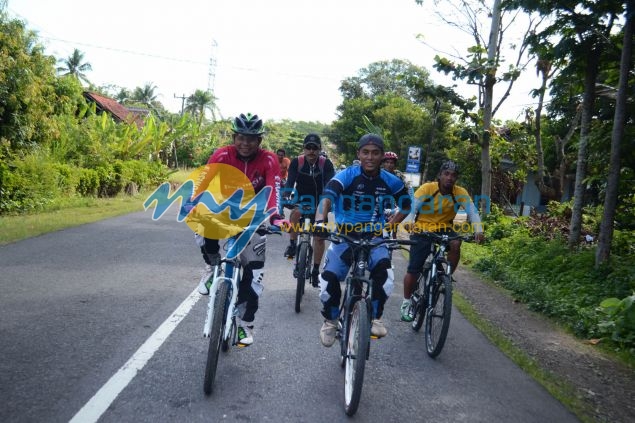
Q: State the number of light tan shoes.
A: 2